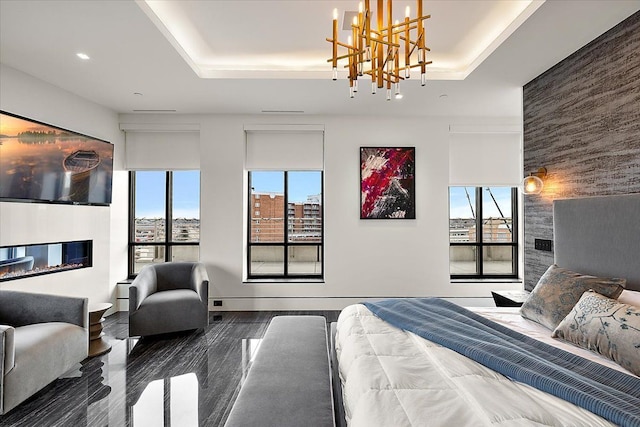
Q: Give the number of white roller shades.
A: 3